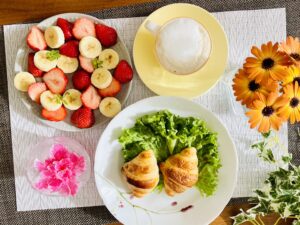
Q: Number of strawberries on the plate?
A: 15